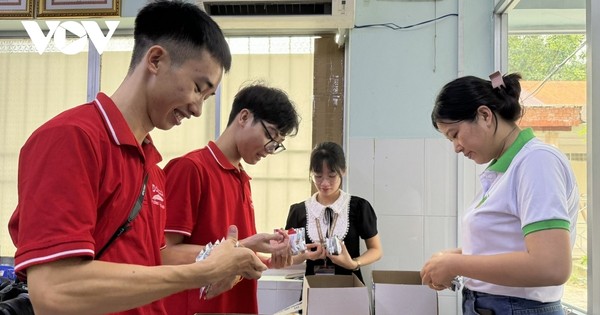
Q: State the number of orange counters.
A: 0